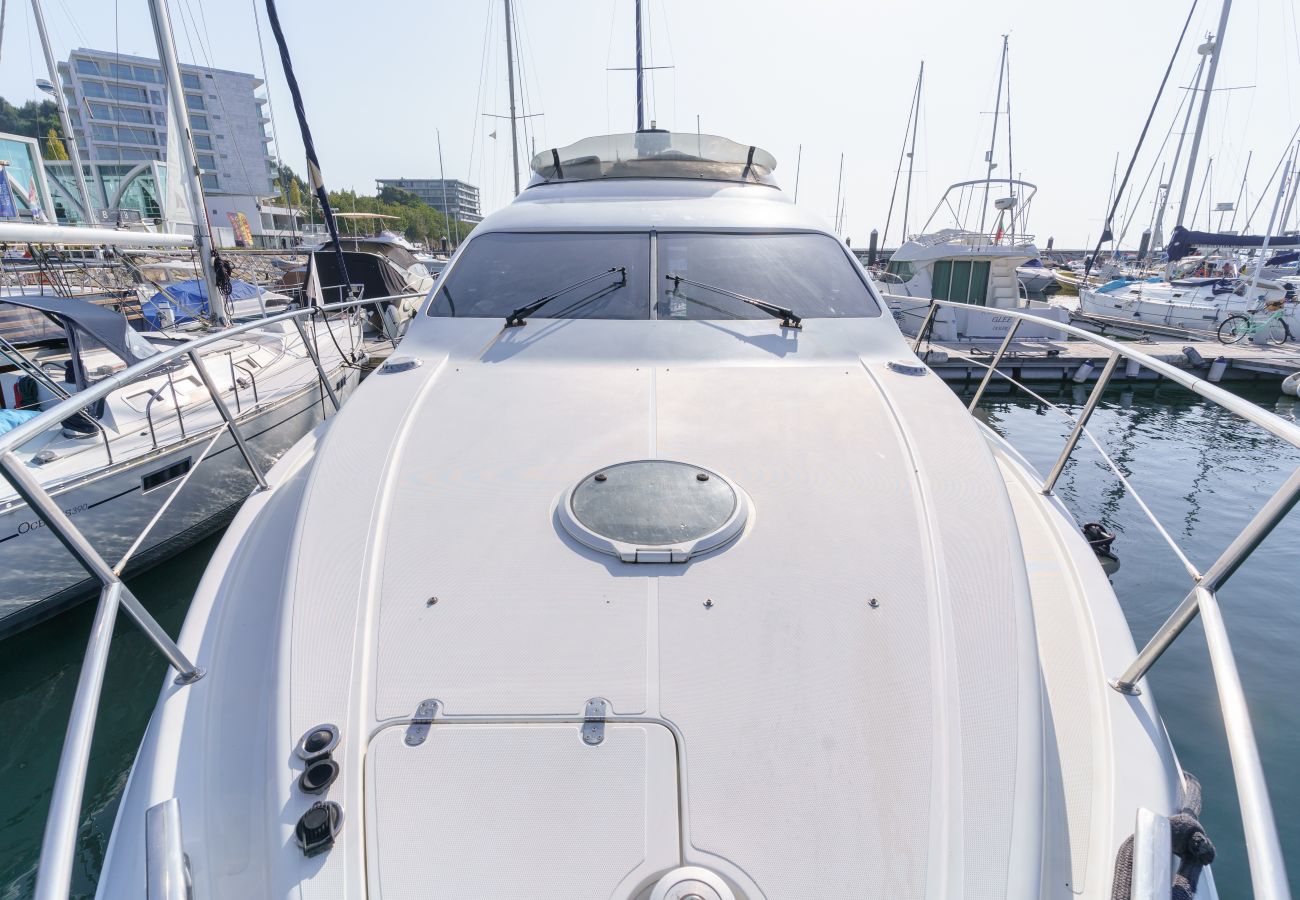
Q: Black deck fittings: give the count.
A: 3